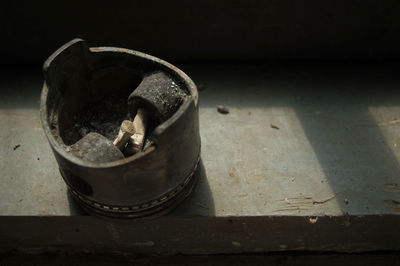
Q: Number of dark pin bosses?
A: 2